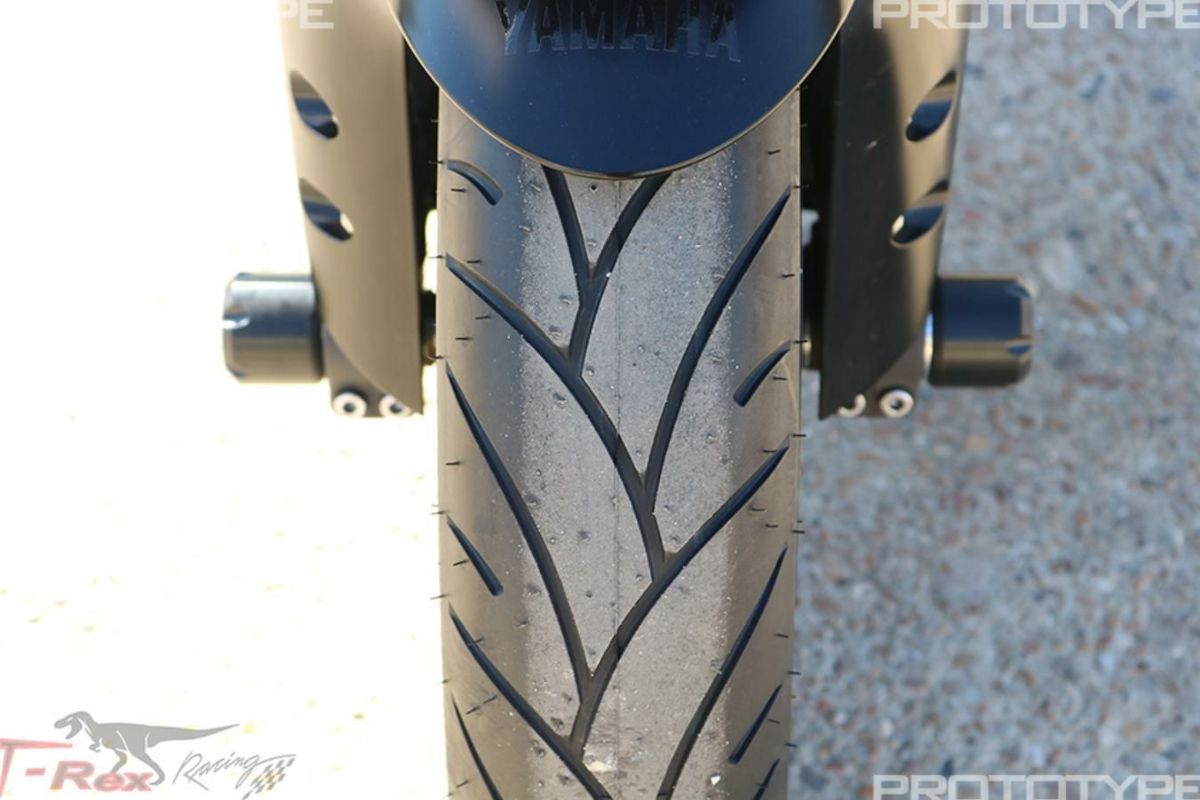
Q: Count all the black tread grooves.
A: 14